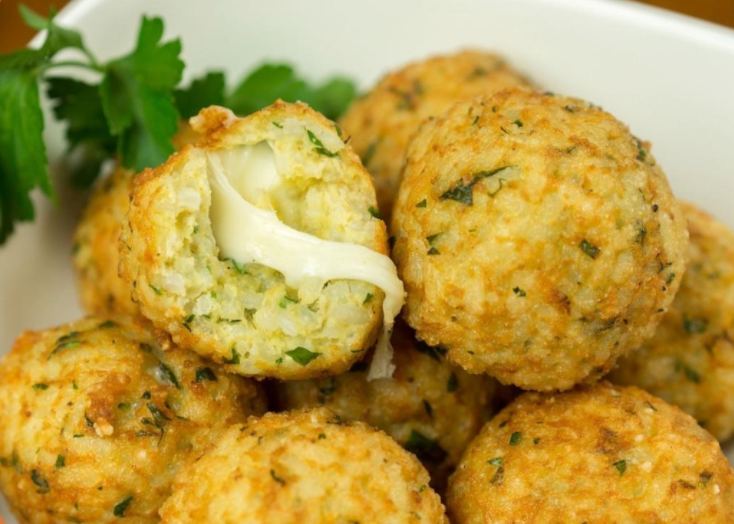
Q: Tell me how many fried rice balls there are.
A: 9